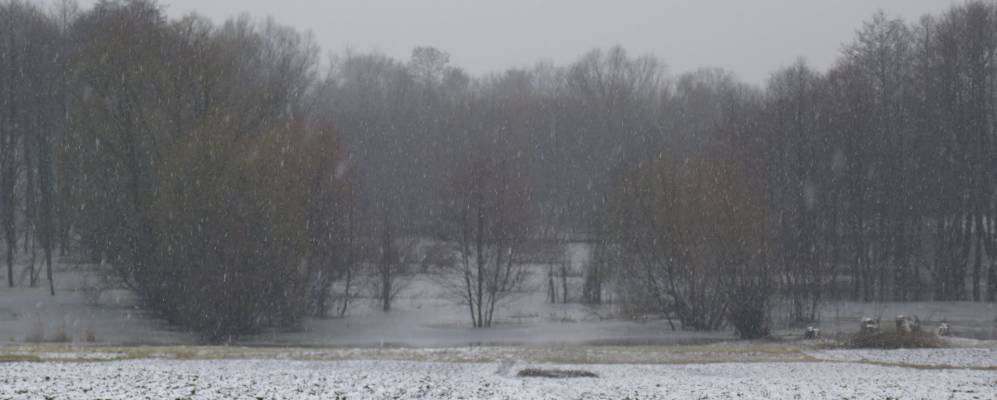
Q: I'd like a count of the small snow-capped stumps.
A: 4